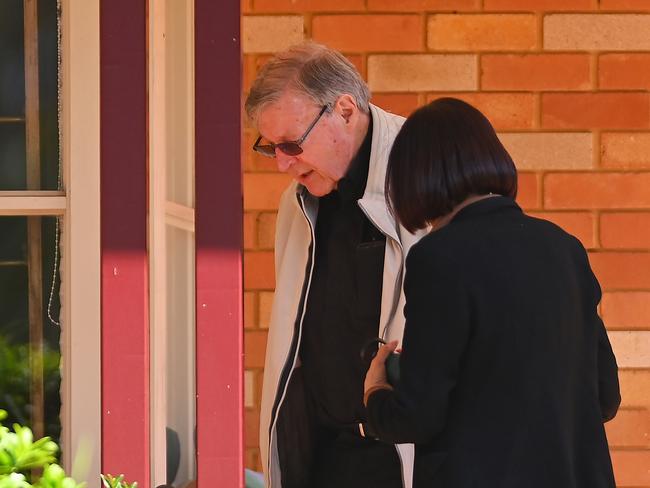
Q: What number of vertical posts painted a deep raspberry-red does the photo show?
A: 2